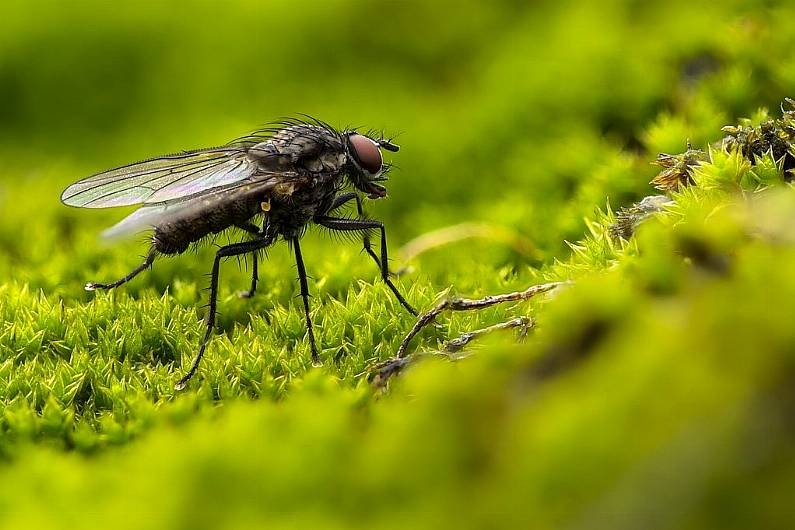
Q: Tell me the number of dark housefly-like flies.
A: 1